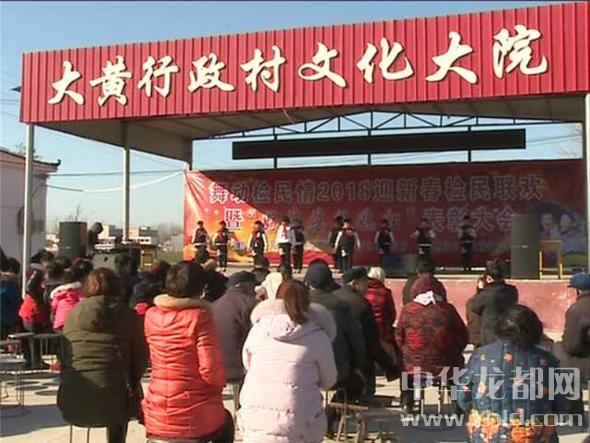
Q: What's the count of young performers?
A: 10